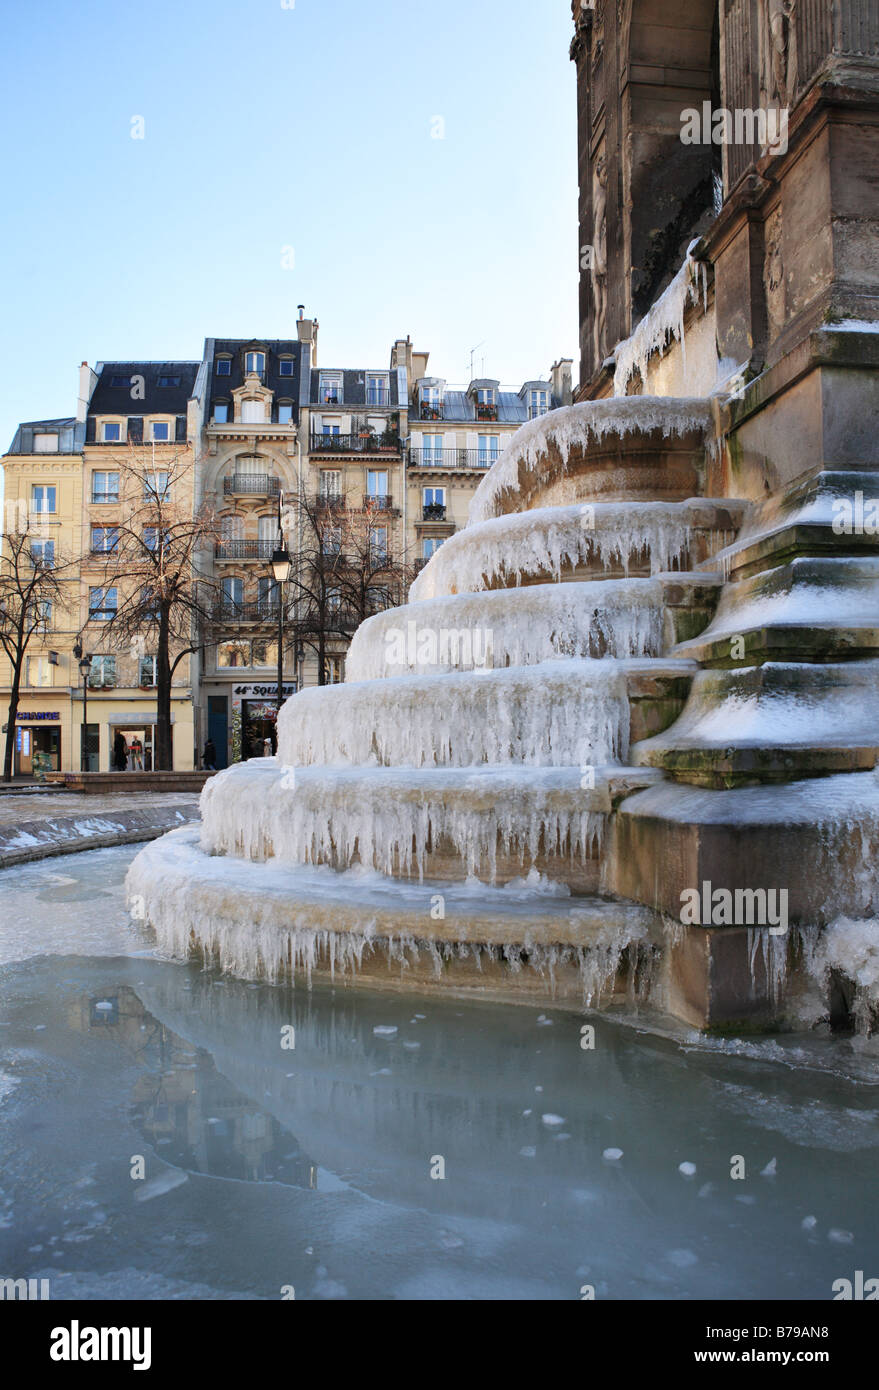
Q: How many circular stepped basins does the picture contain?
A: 6